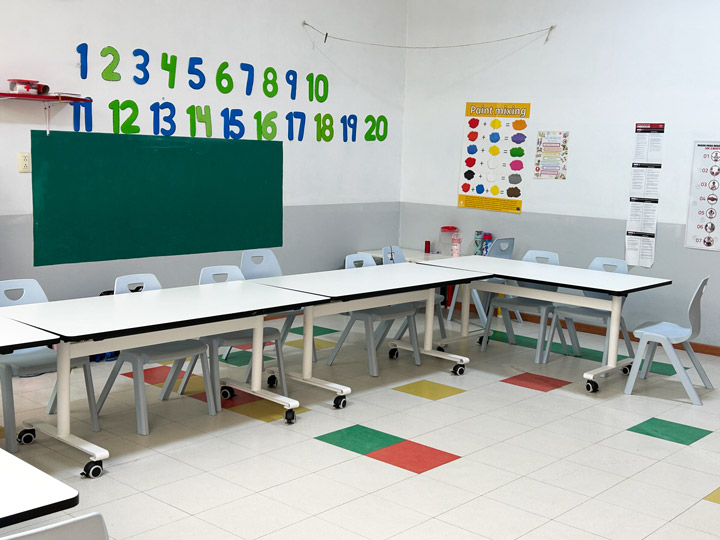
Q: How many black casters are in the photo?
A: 12